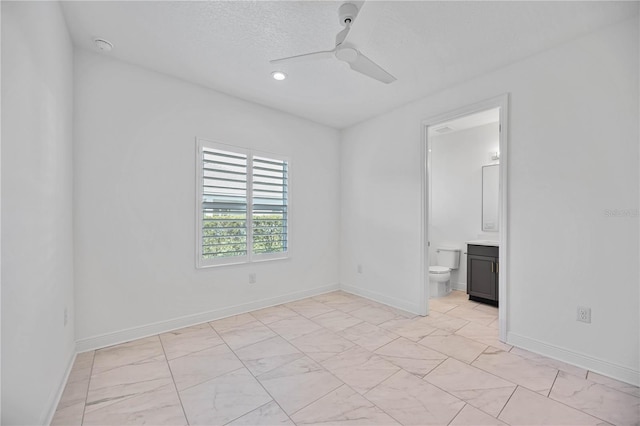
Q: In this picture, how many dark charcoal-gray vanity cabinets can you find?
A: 1